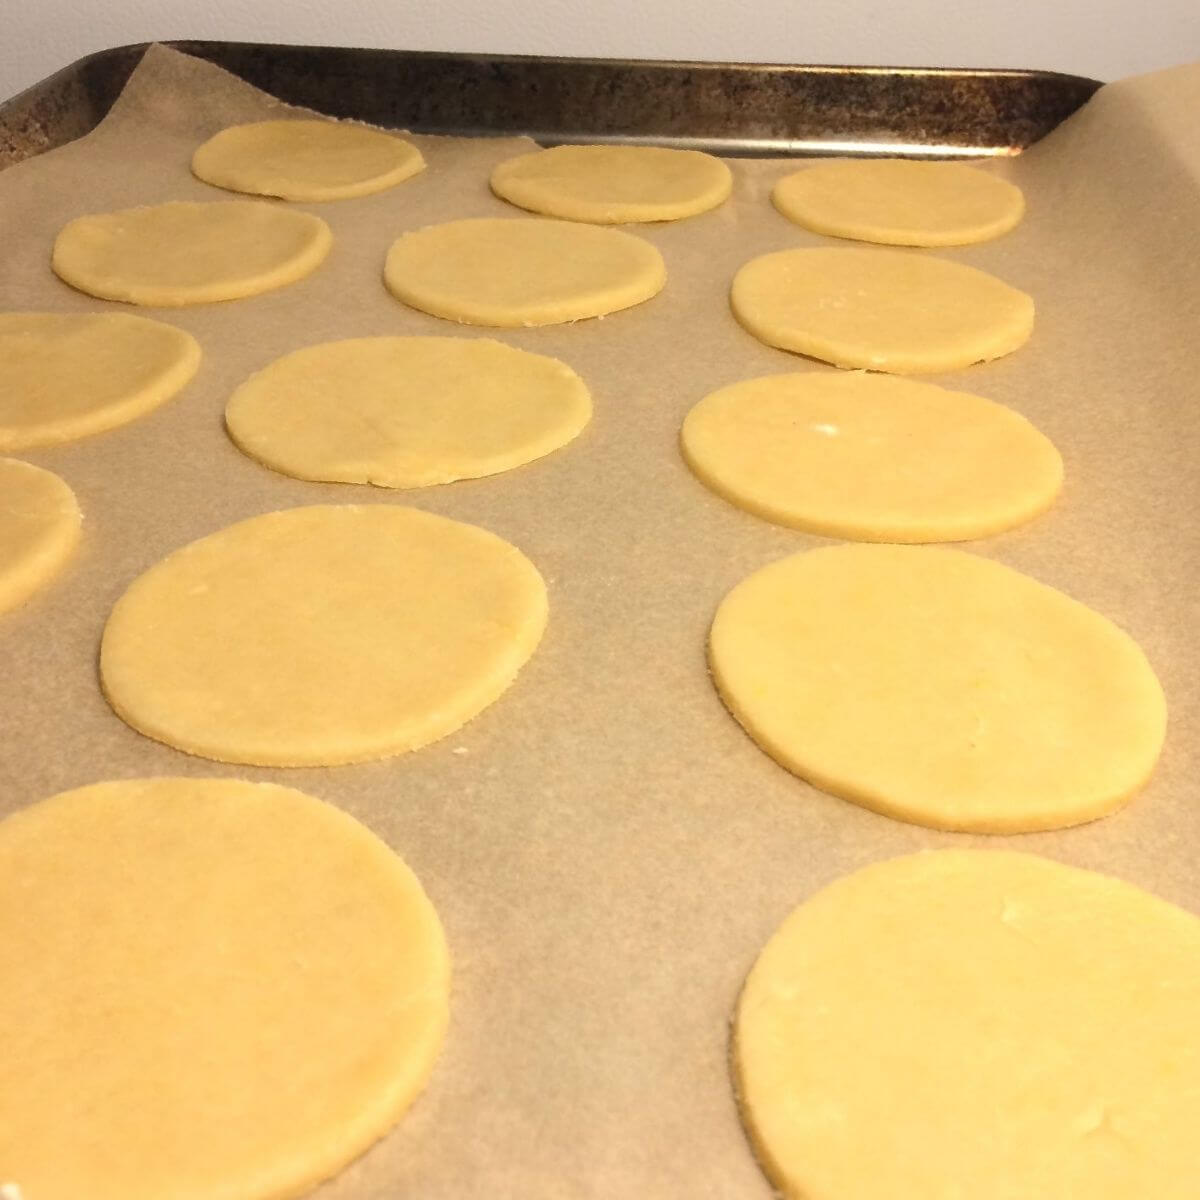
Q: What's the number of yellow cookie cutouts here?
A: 14